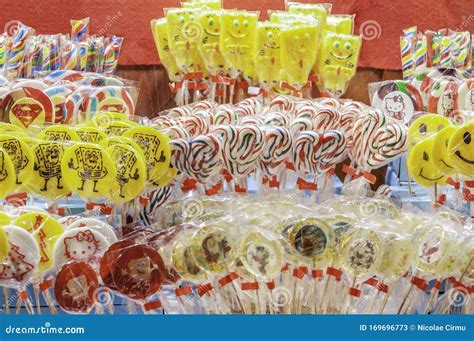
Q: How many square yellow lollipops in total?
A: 11